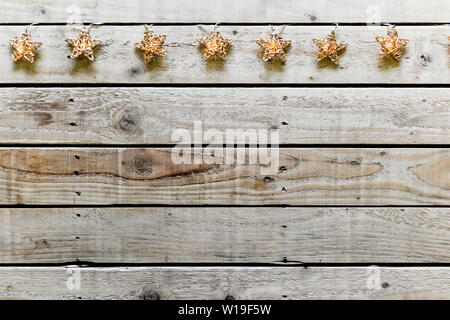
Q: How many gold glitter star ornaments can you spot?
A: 7